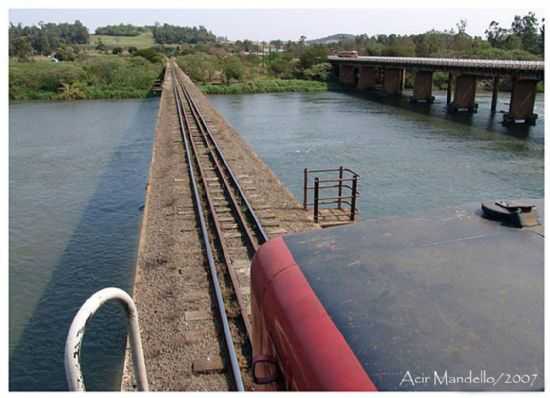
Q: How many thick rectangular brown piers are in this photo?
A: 6